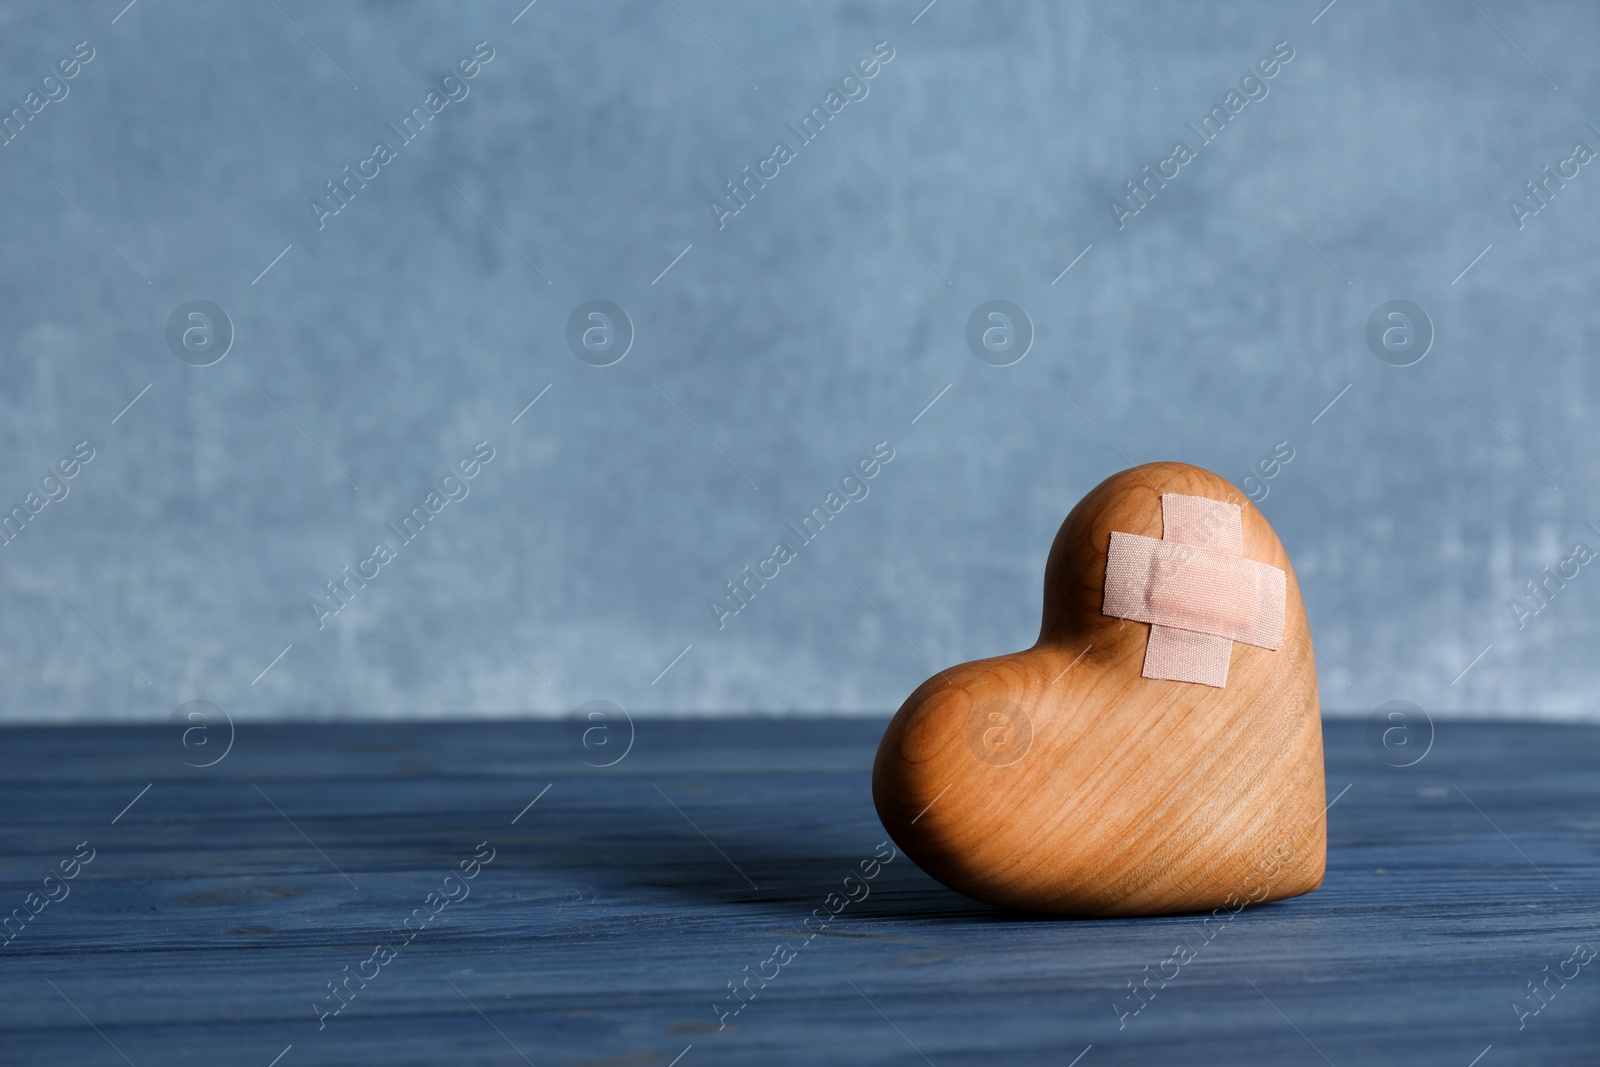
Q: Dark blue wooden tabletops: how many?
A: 1